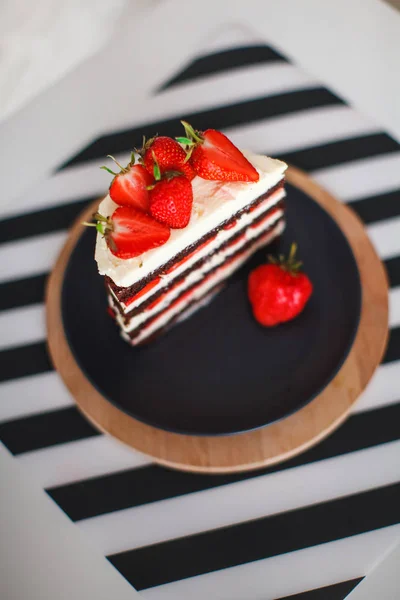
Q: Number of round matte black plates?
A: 1